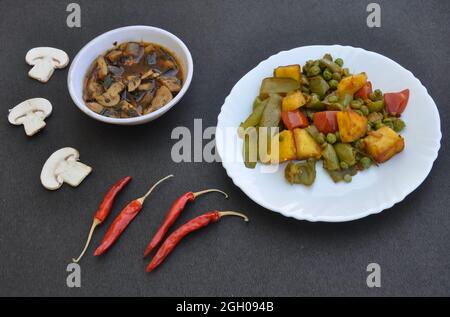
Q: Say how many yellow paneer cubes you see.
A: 7